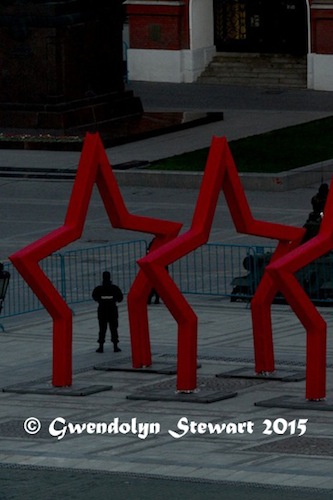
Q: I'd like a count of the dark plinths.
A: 5